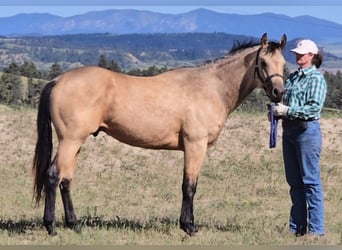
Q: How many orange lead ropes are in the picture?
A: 0